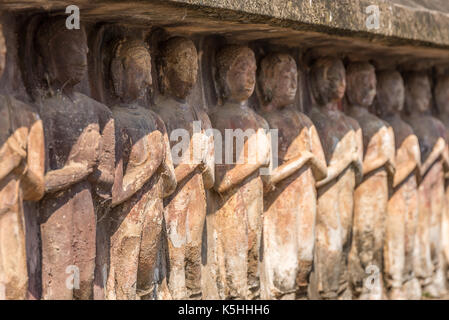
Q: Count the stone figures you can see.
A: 11